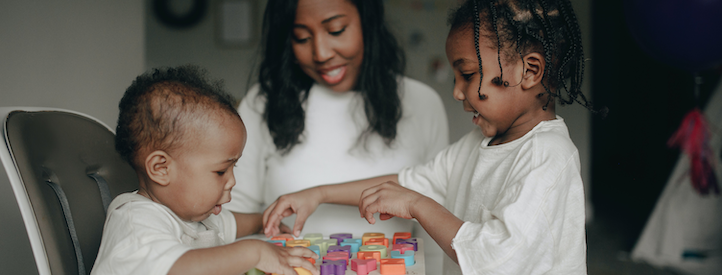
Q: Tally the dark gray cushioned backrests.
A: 1